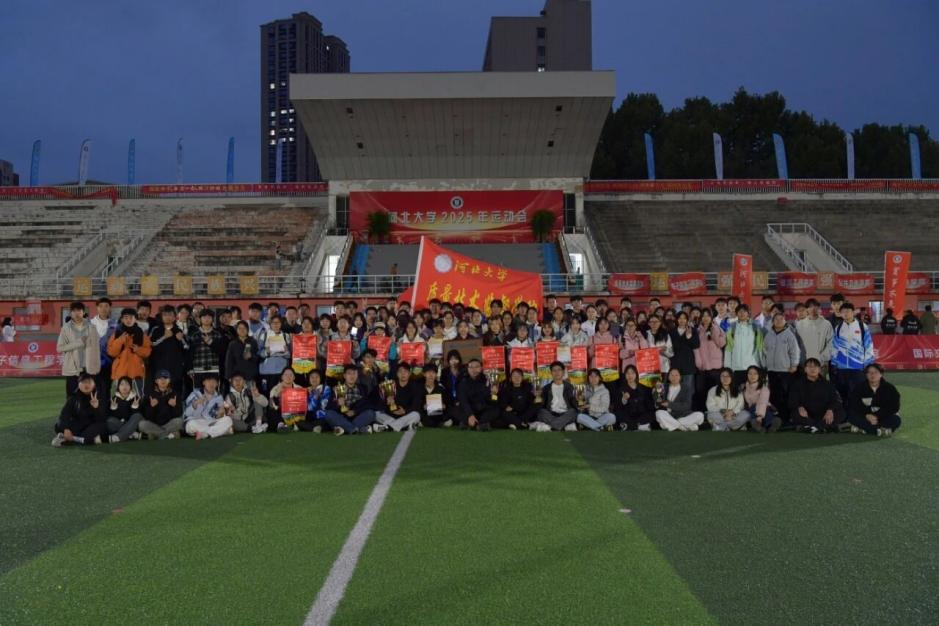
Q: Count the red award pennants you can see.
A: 11